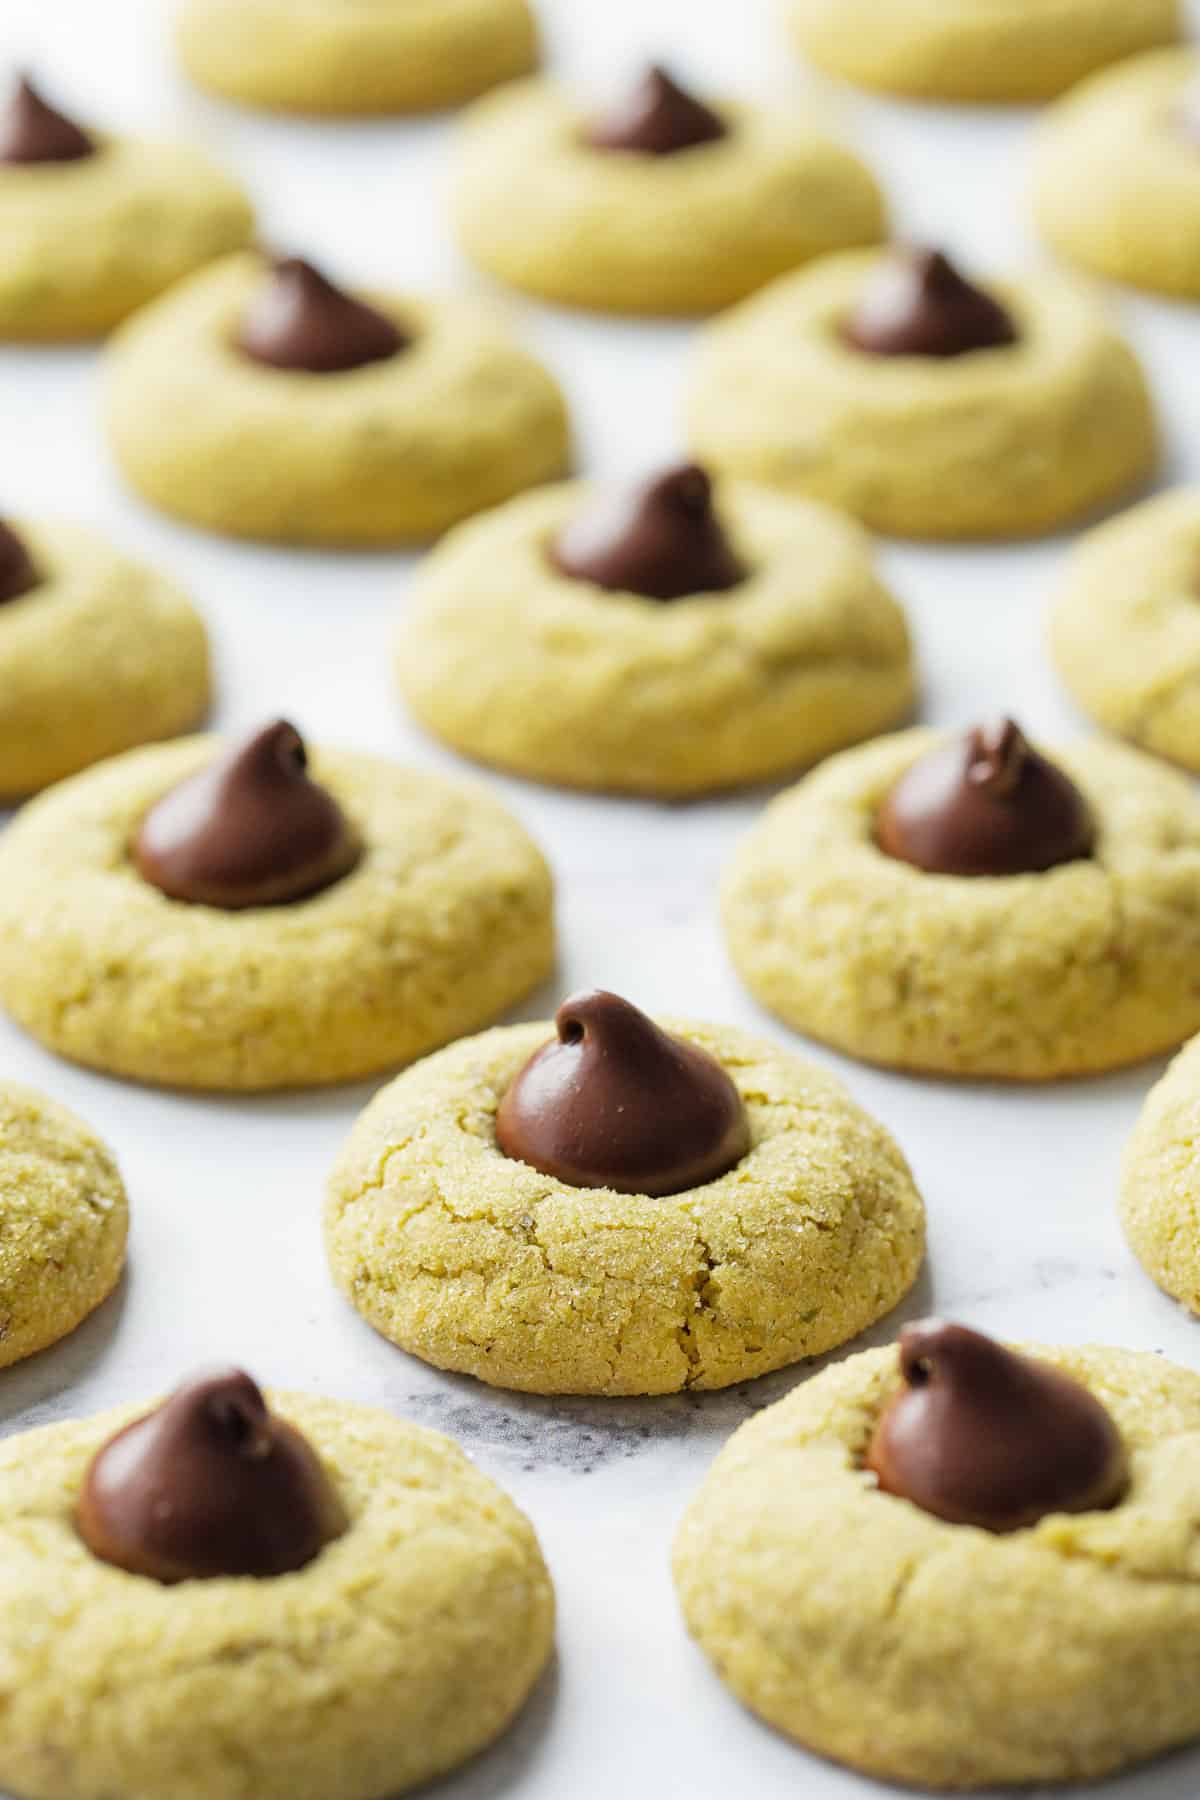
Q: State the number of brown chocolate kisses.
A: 11